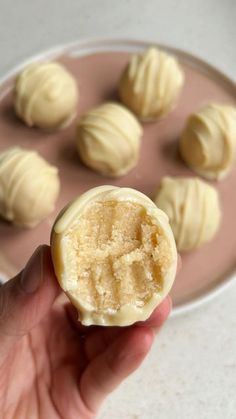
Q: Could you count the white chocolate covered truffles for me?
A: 7